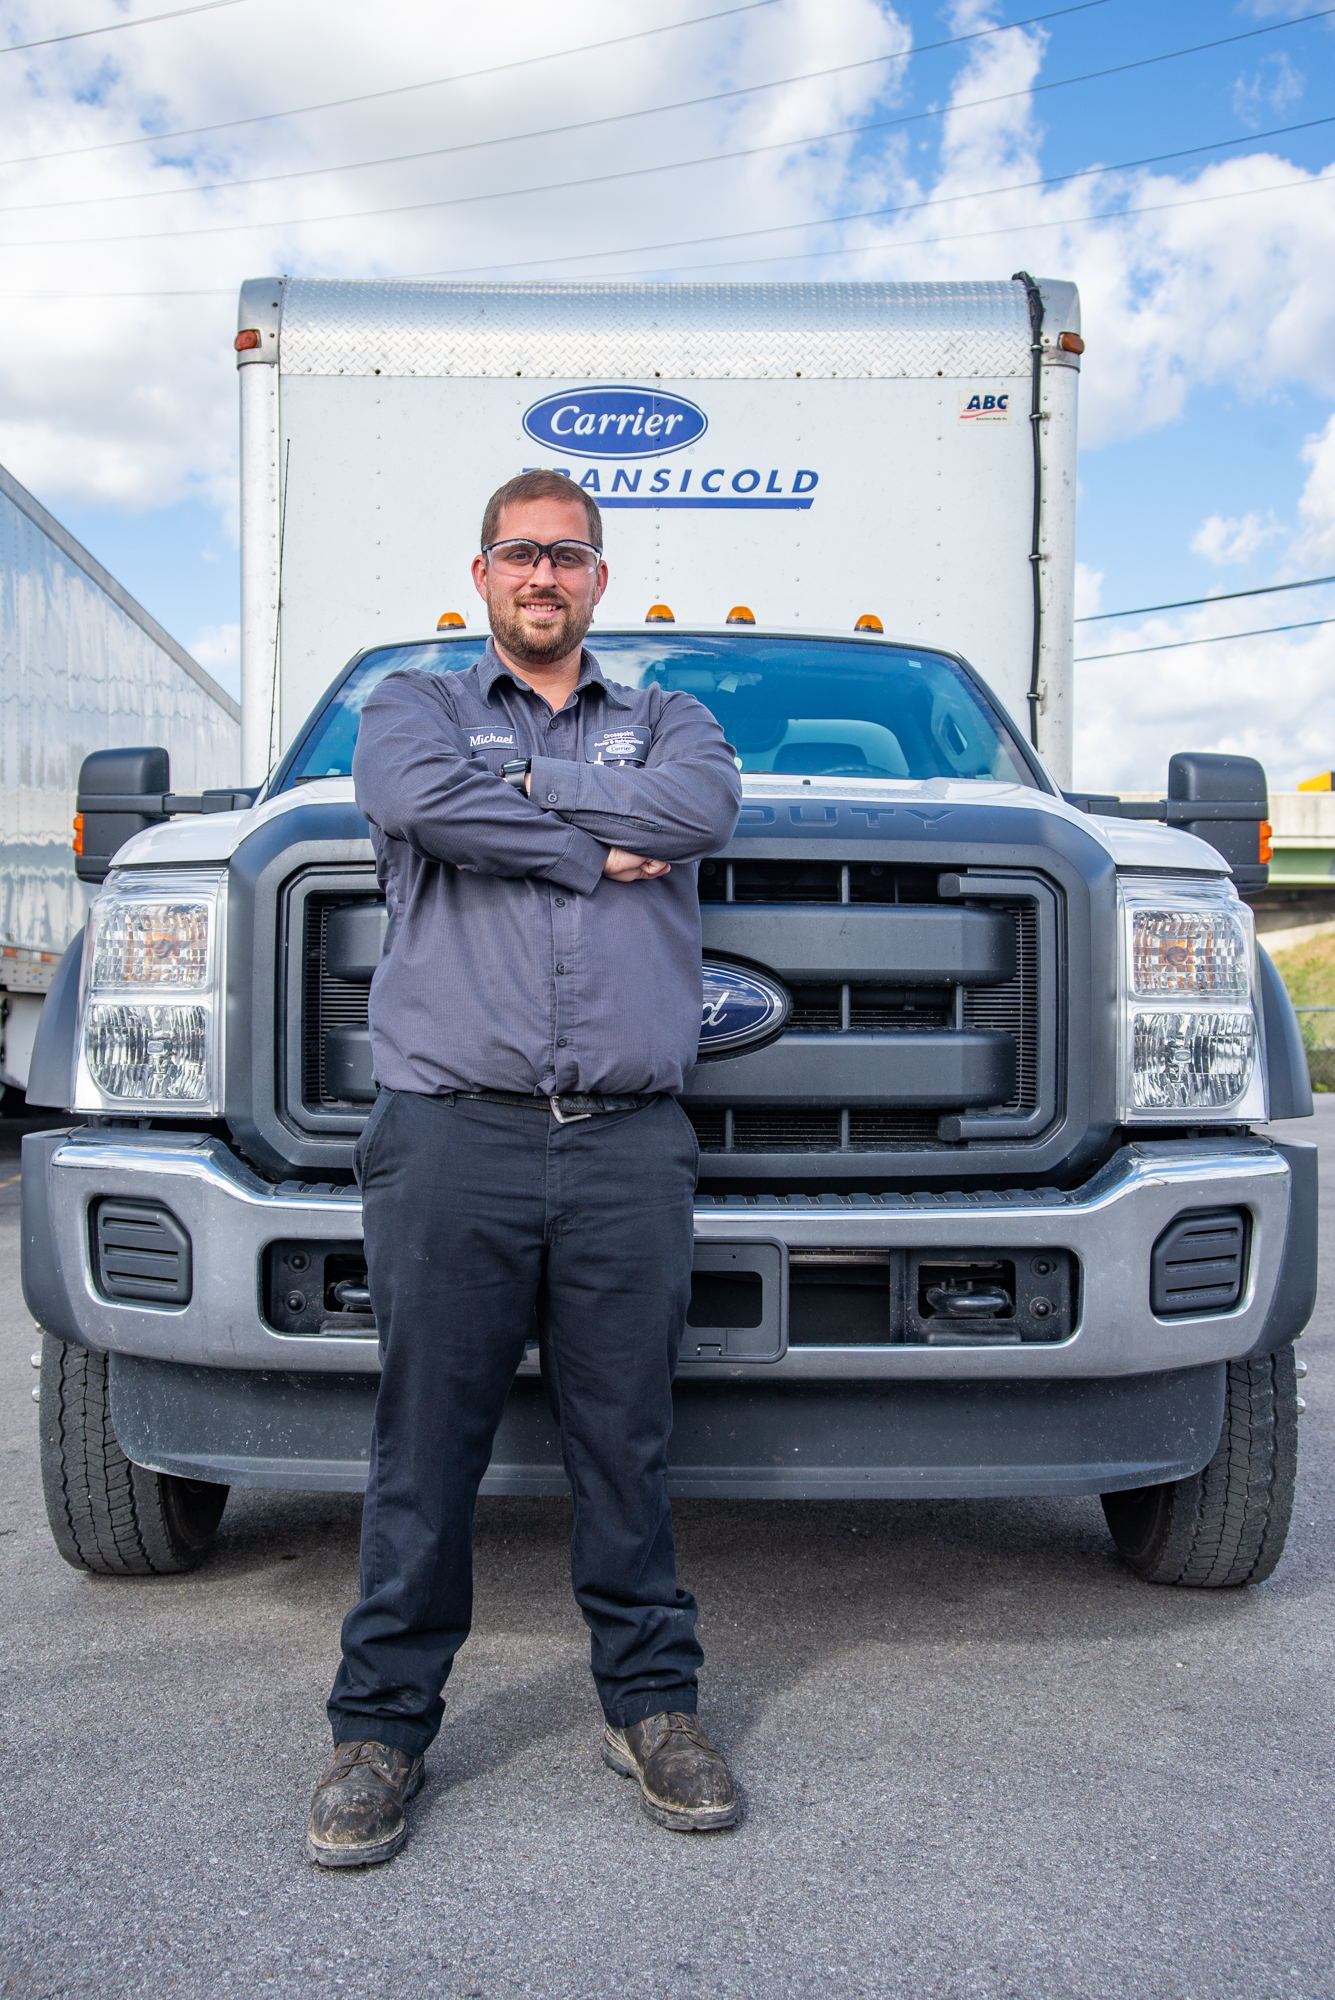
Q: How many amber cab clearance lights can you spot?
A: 4